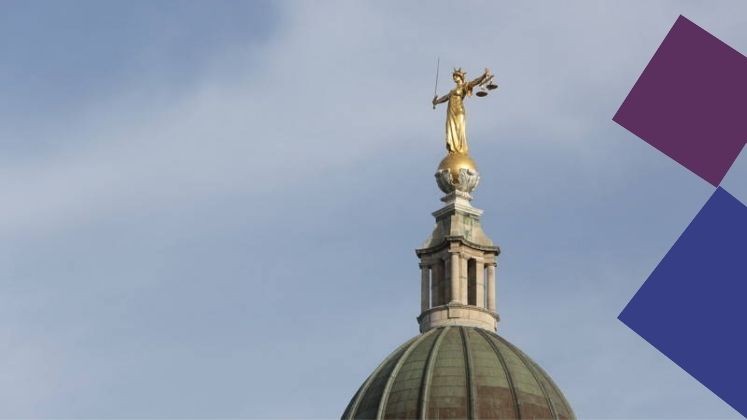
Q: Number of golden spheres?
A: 1